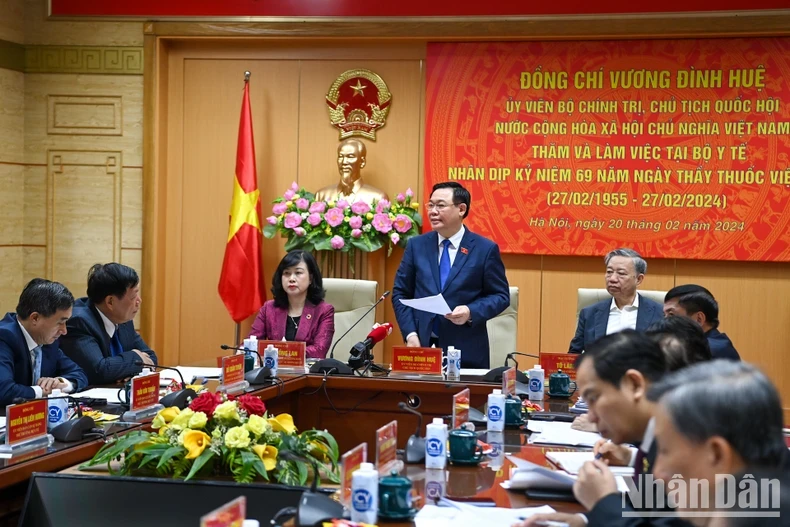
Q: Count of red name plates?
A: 11